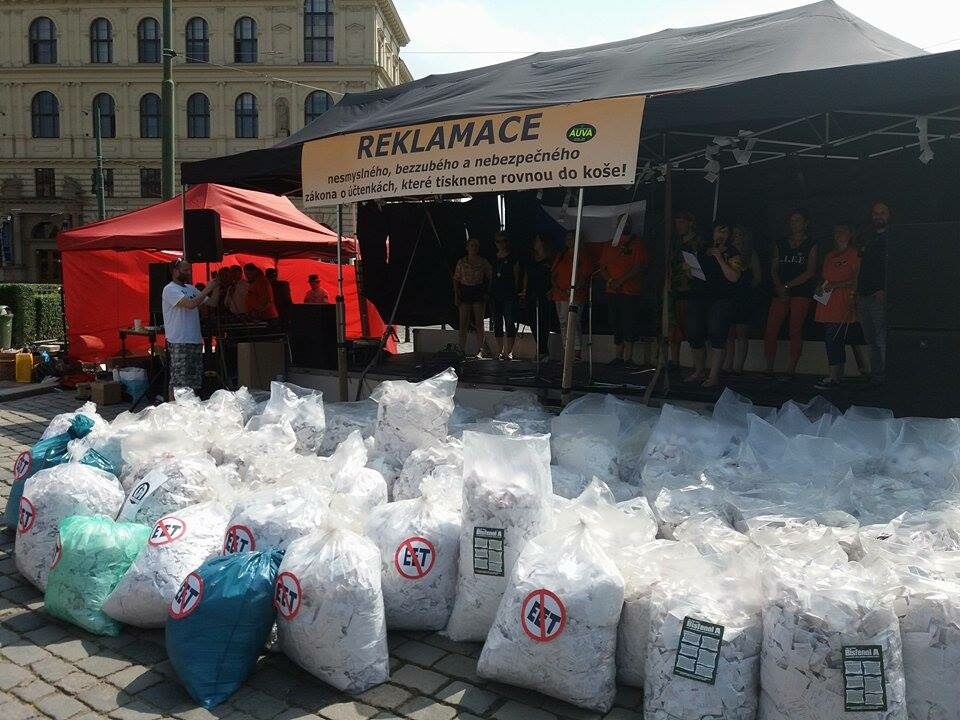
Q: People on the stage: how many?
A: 11